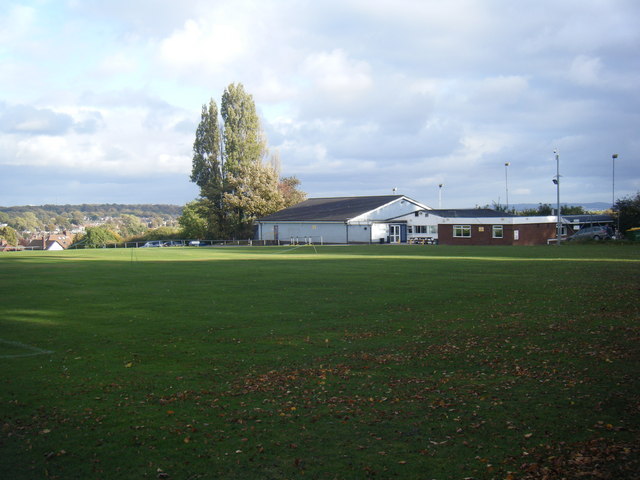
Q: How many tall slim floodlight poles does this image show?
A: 4